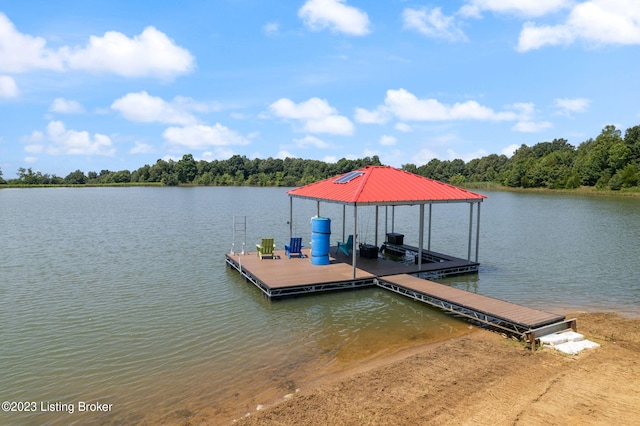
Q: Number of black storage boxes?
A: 2